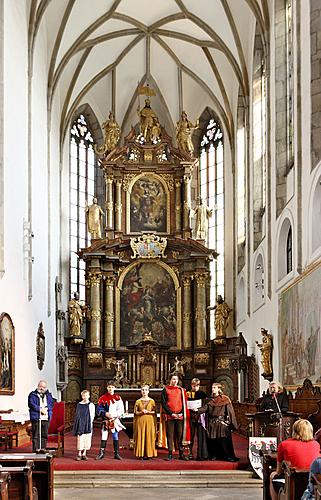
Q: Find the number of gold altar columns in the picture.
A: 8